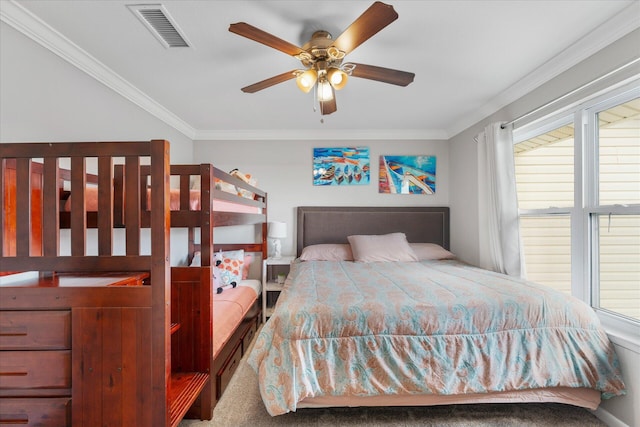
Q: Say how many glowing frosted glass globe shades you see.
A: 3